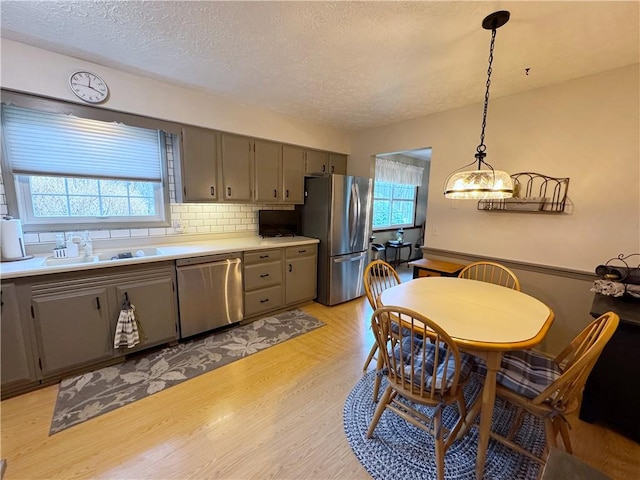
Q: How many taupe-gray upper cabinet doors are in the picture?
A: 6